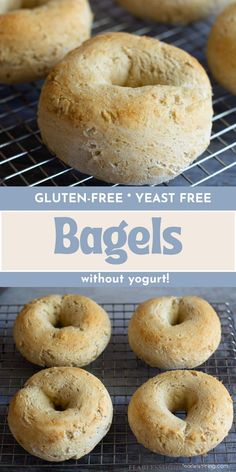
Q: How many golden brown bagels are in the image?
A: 8